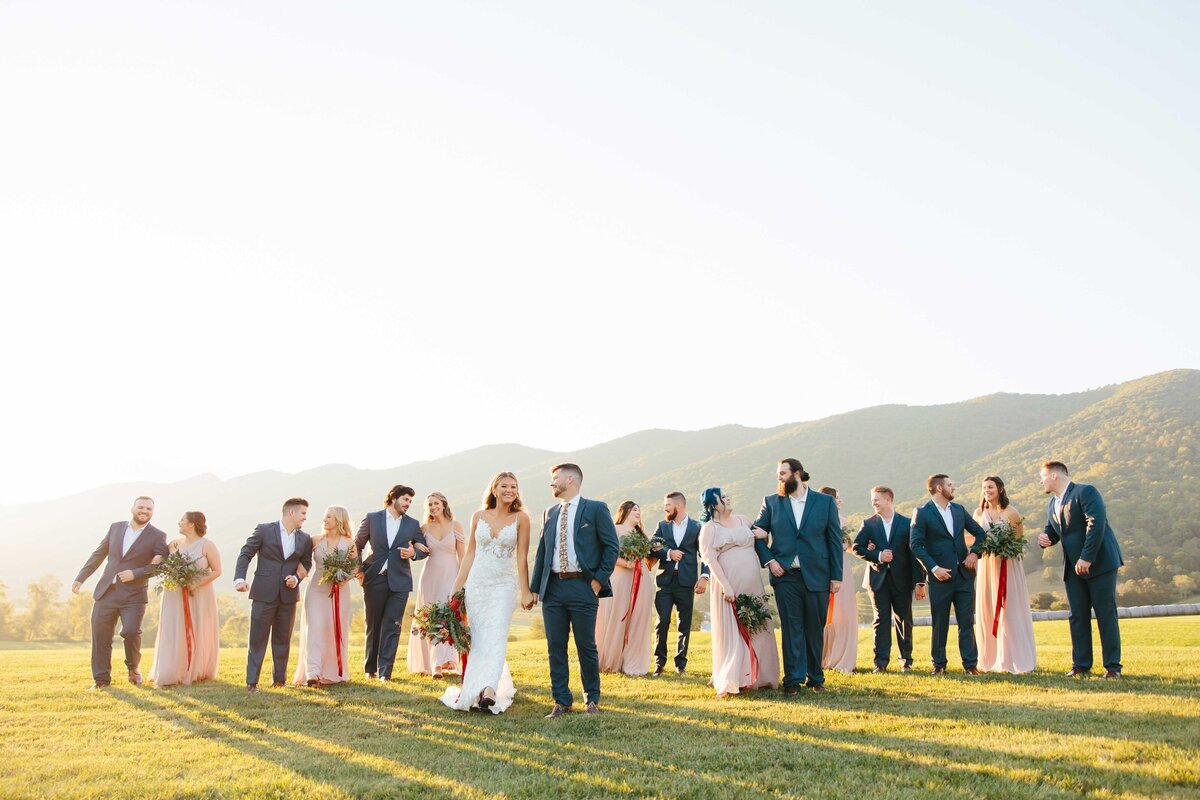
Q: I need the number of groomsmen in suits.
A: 8